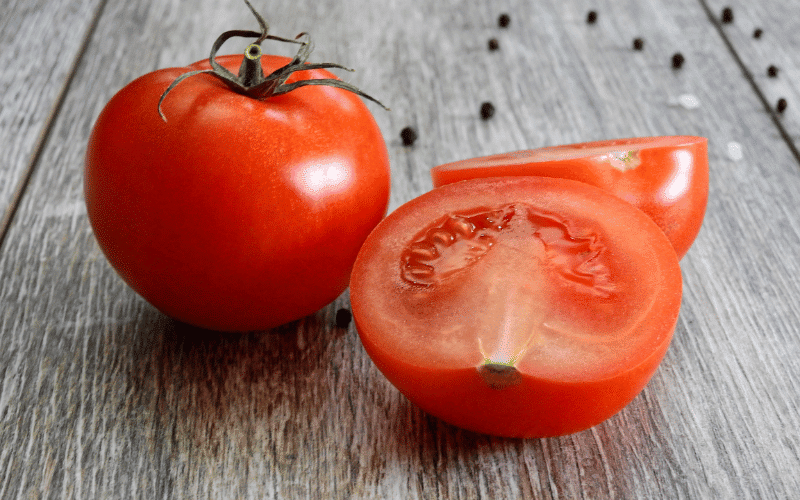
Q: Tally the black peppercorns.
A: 12